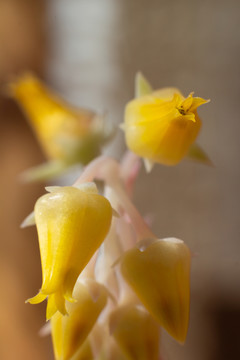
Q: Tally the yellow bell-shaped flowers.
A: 6